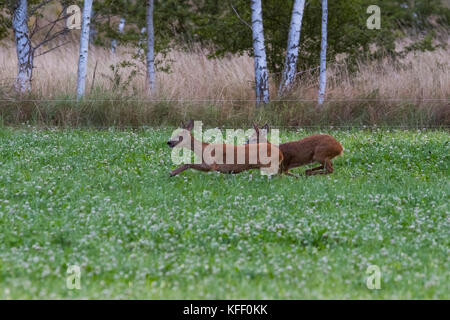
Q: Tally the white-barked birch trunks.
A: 6